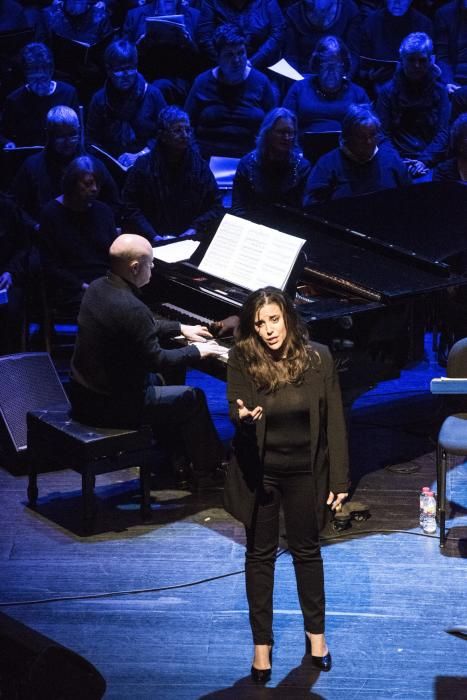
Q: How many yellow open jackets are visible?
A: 0